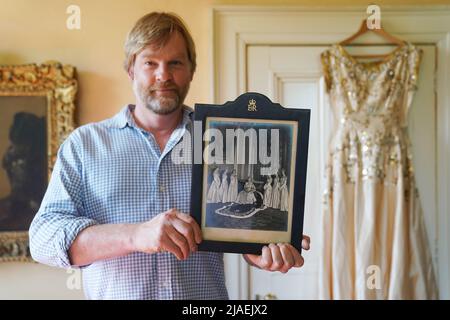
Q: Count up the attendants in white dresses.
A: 6